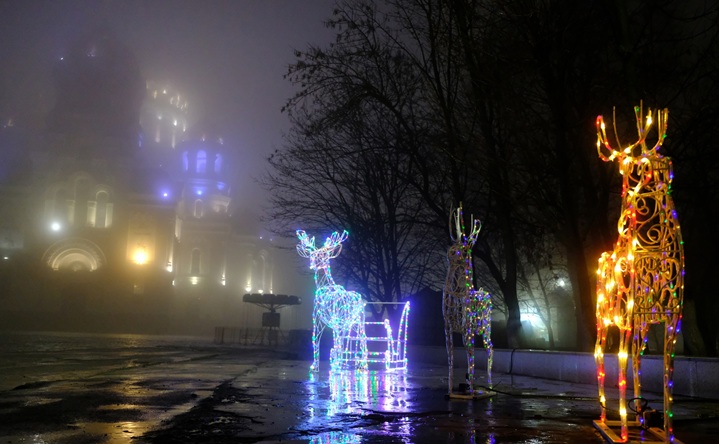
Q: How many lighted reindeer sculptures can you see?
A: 3